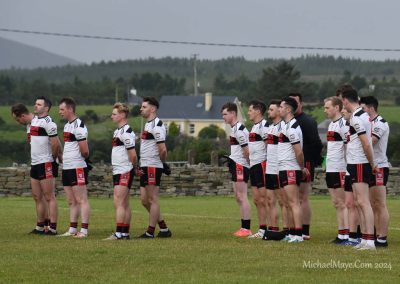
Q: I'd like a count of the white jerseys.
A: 13